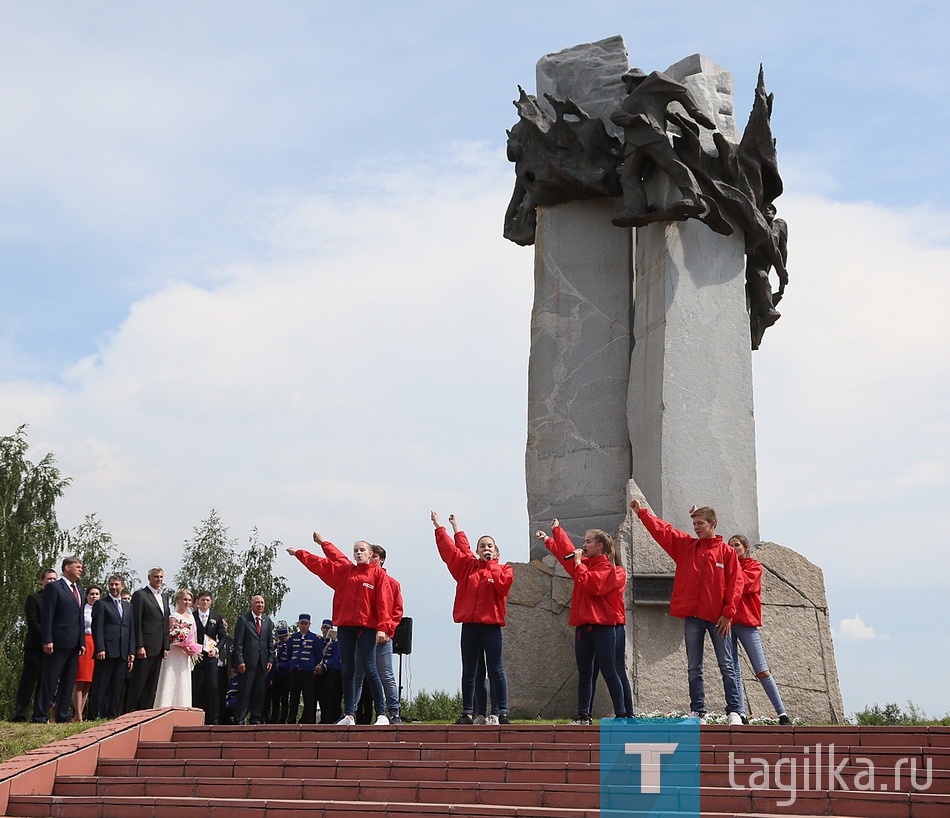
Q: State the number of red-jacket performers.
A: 8